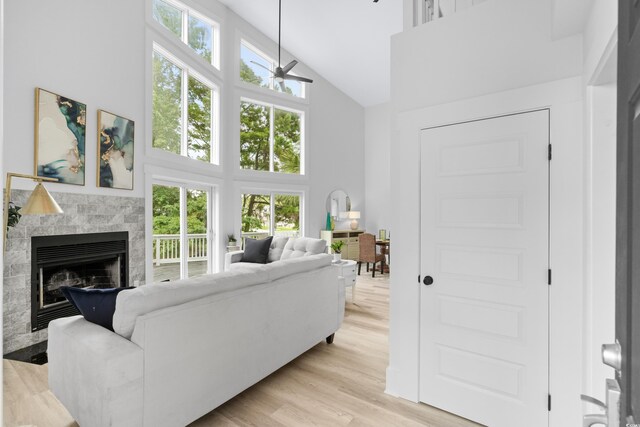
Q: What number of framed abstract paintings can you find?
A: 2